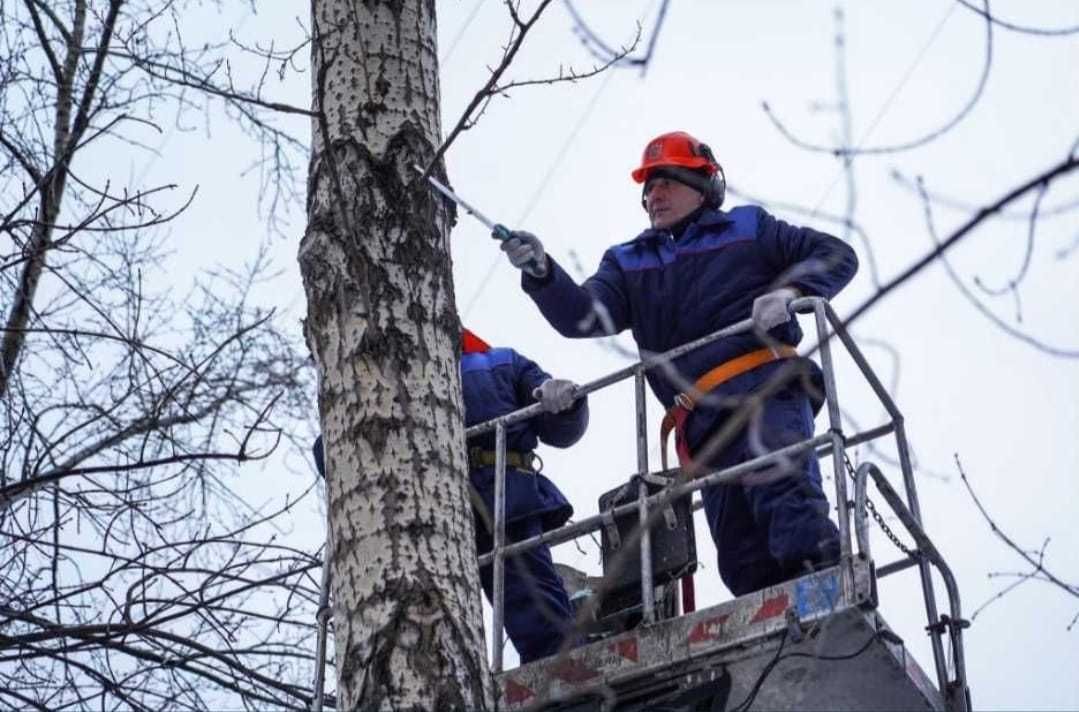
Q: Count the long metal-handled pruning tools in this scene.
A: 1